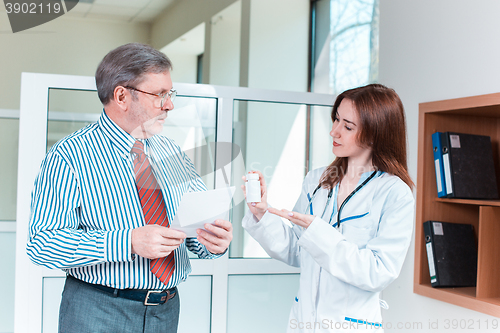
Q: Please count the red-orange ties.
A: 1